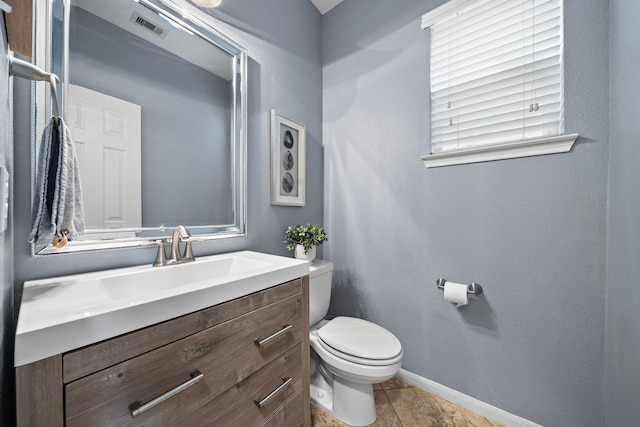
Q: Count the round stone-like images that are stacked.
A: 3